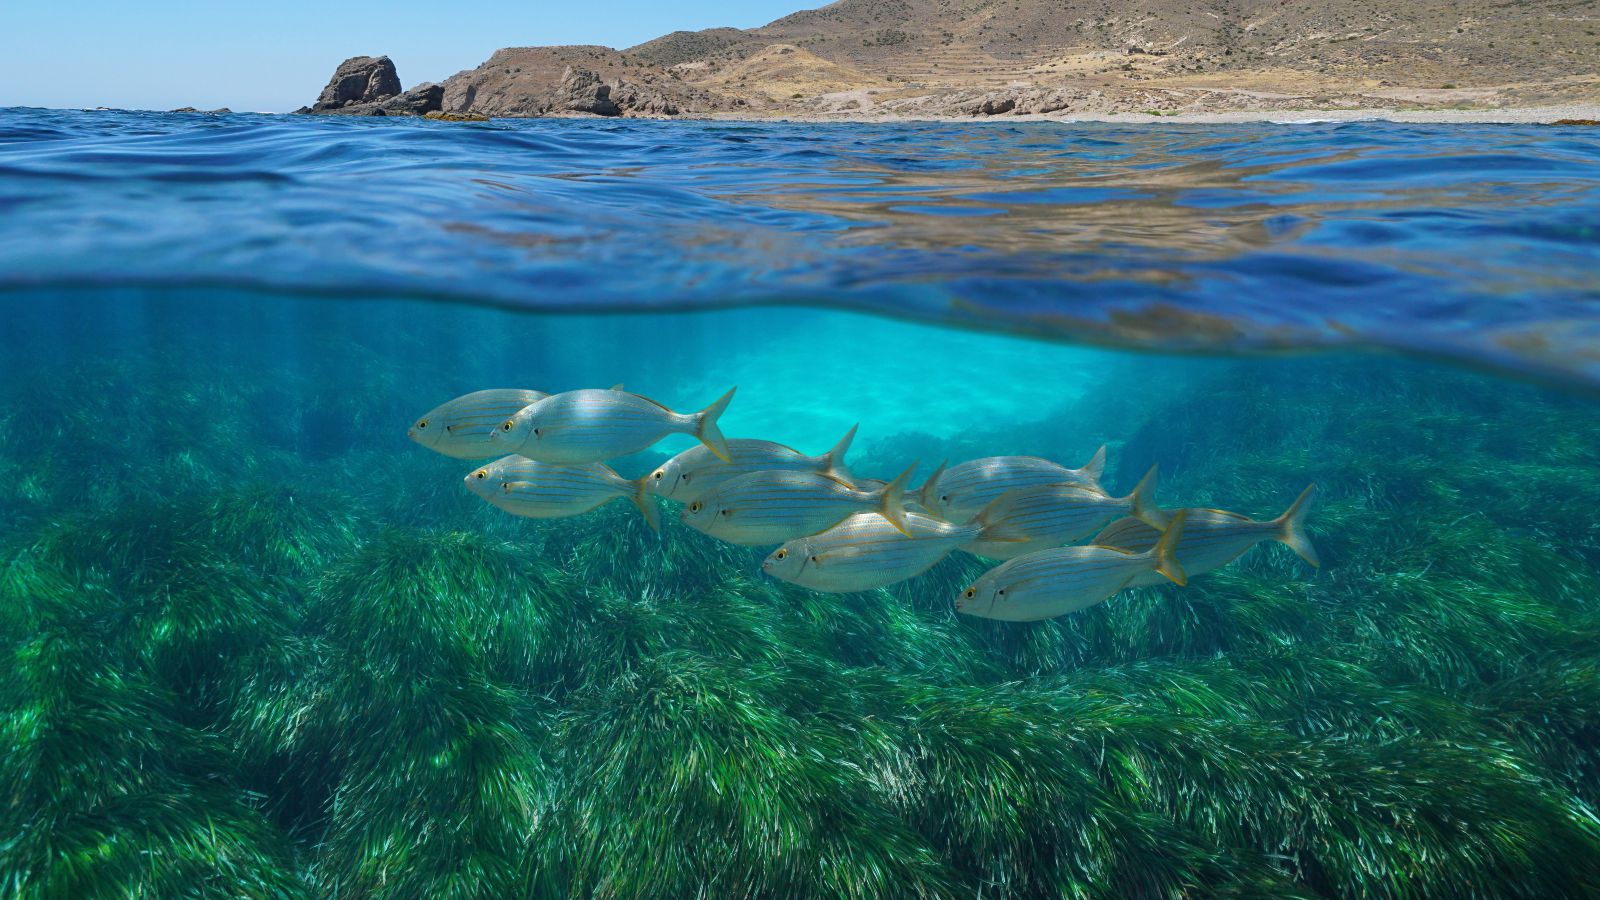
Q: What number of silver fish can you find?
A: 11